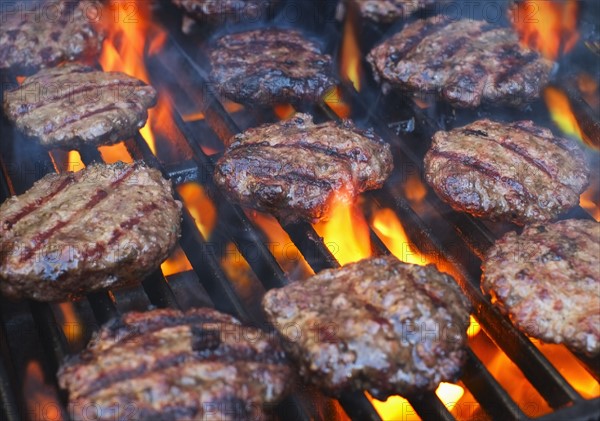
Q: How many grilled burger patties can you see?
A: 12